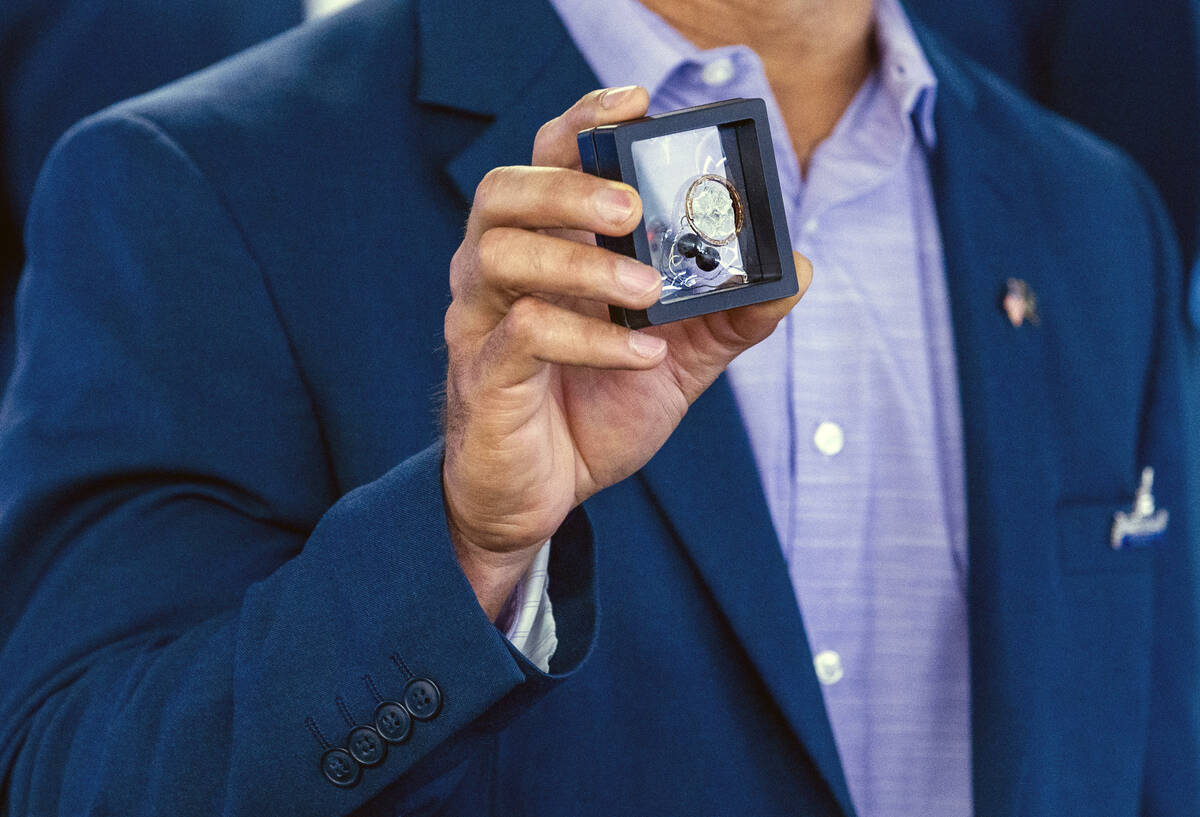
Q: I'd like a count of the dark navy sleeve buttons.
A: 4